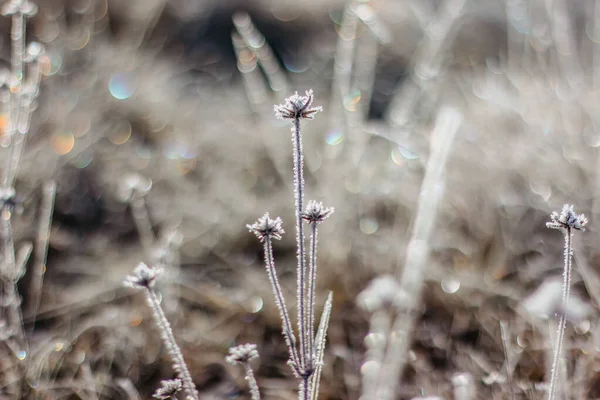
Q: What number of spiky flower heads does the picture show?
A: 7